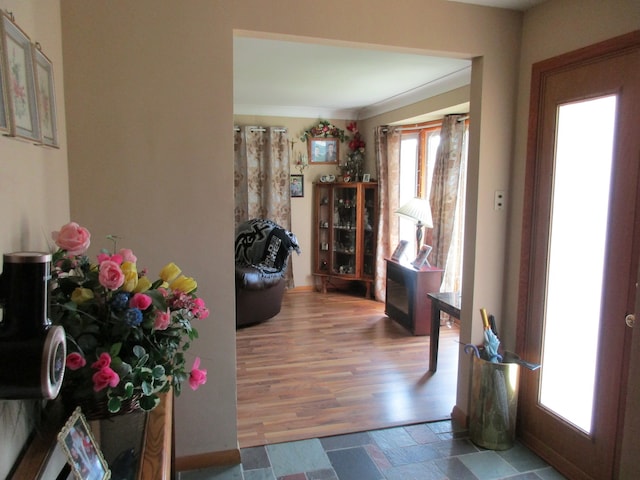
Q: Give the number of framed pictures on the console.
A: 2